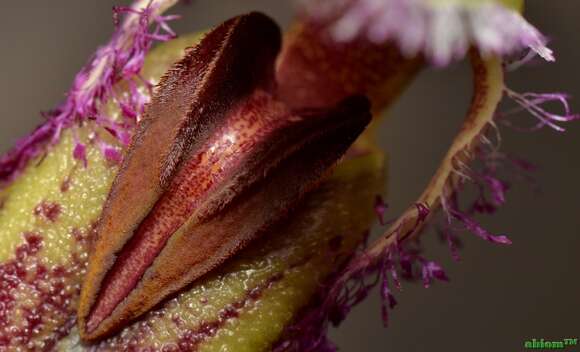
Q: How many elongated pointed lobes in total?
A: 2